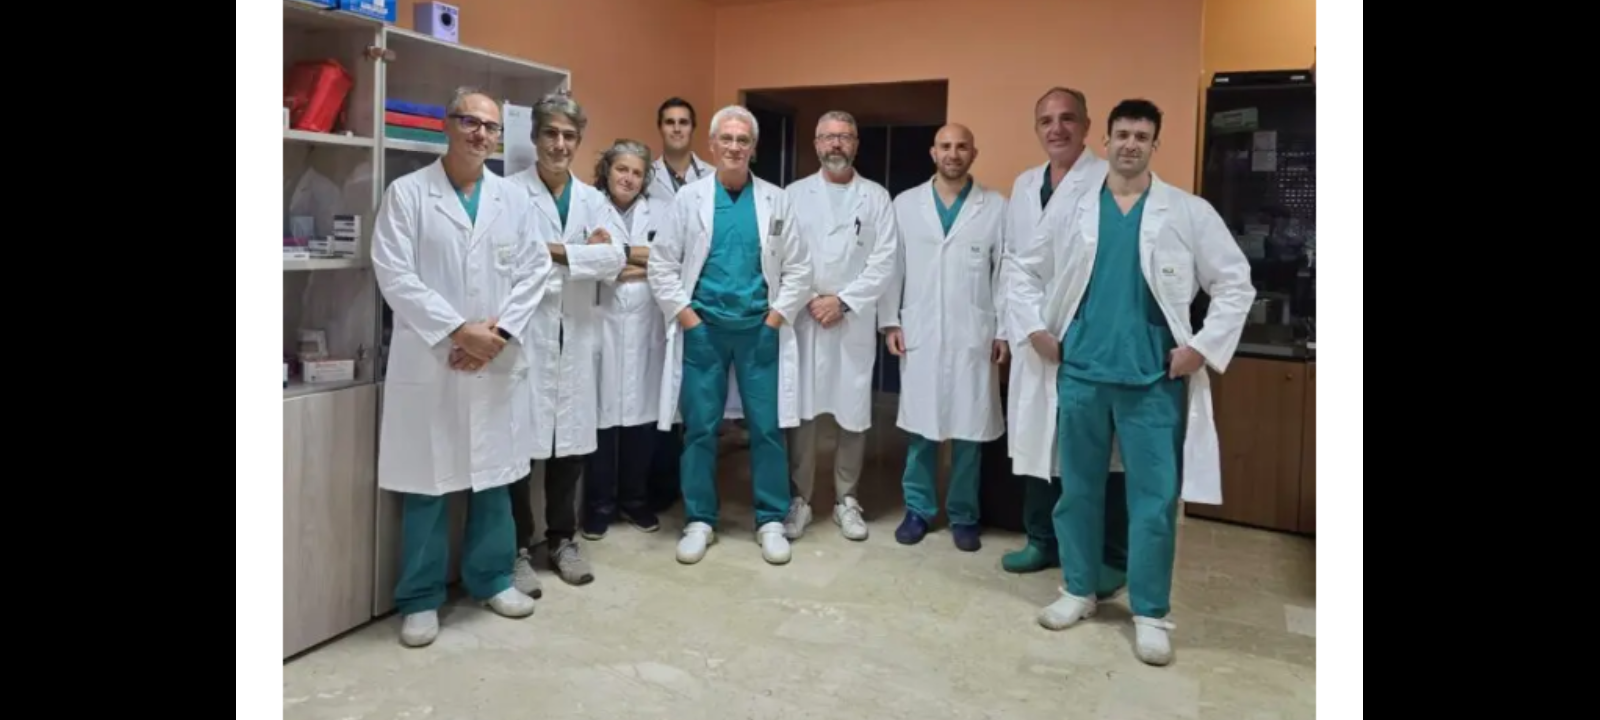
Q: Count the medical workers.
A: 9